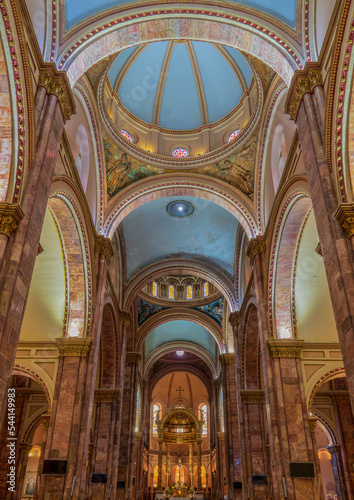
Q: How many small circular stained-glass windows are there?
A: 3